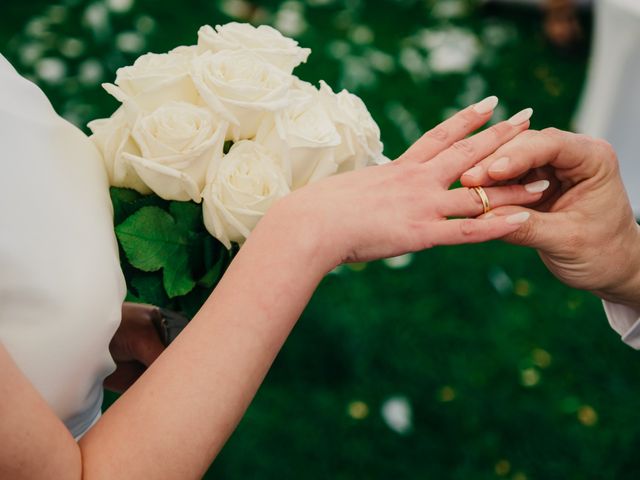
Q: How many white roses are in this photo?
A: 8